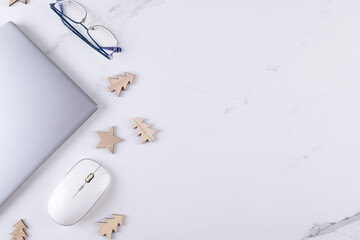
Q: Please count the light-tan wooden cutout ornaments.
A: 6